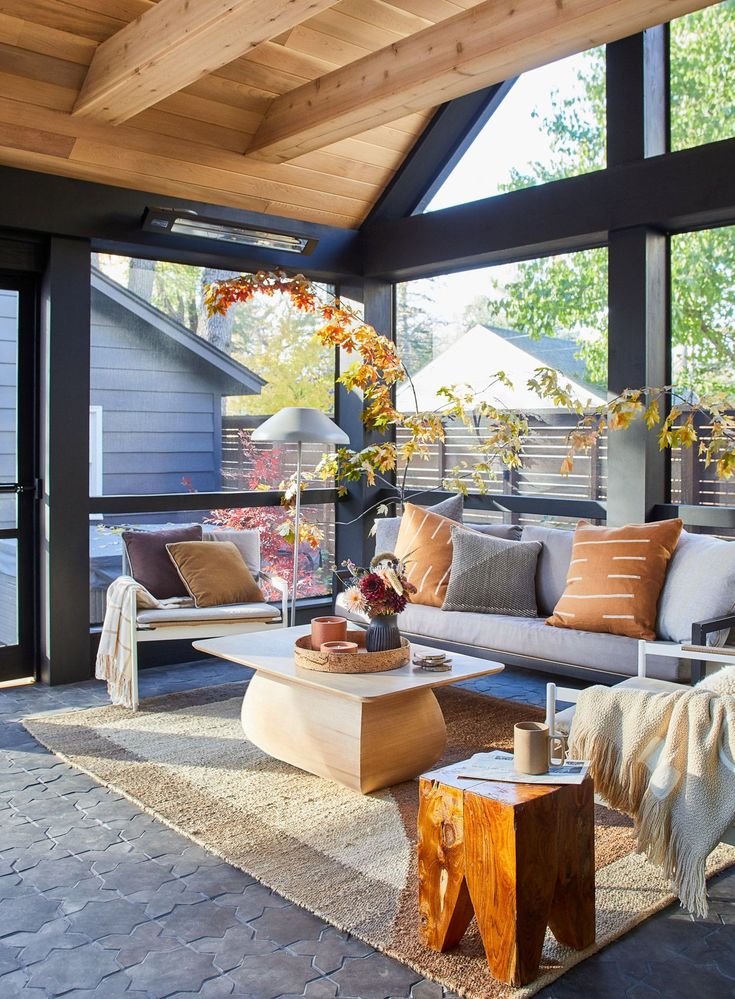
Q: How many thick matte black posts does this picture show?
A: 3